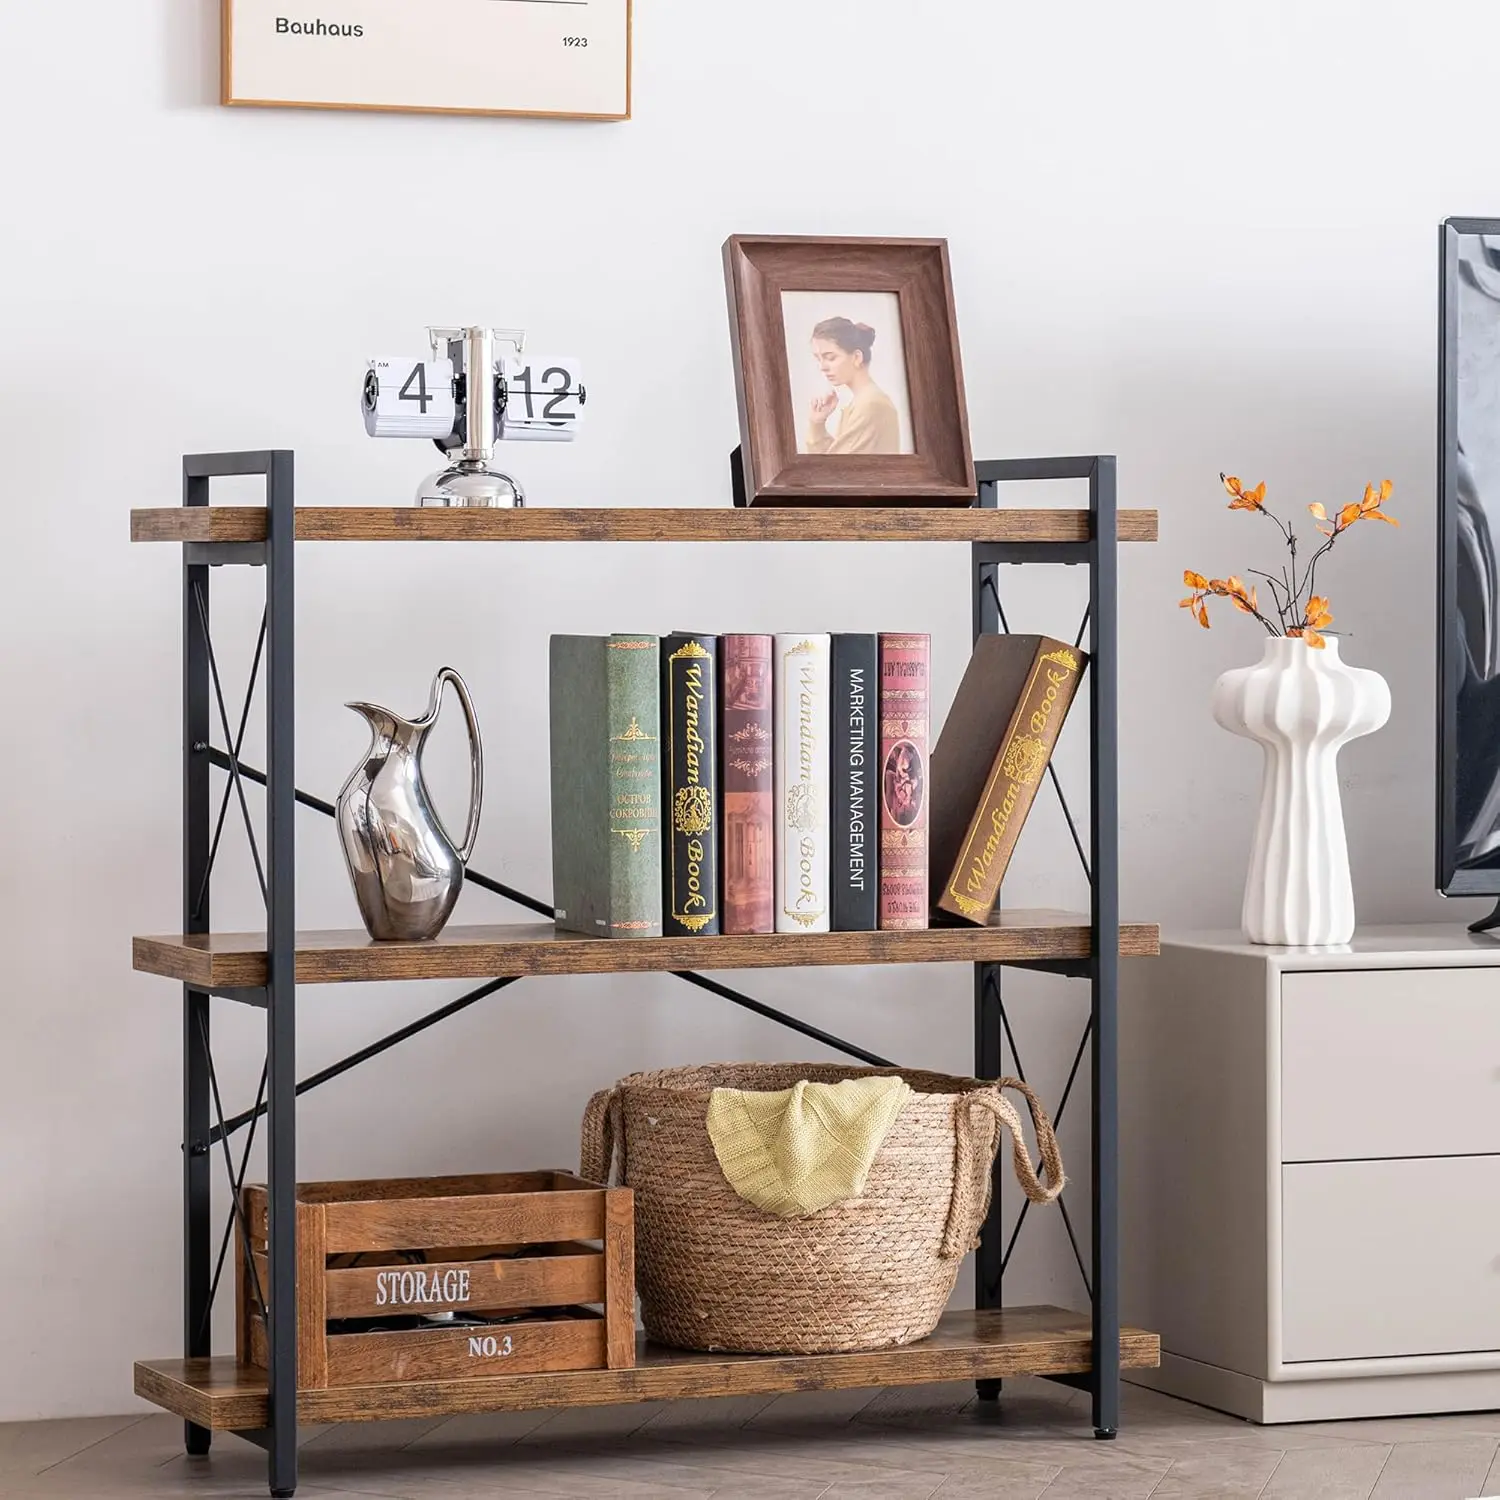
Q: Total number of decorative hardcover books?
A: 7